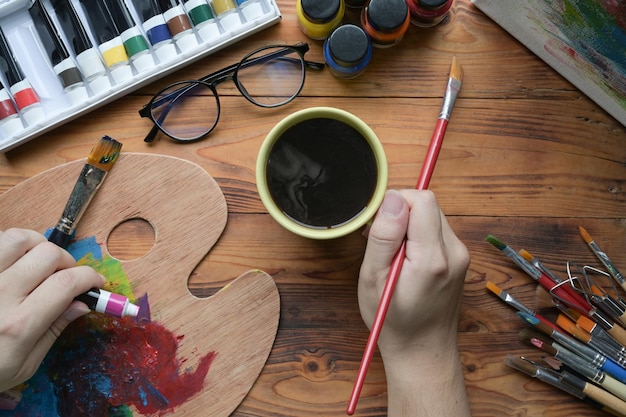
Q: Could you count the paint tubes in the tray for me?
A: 11